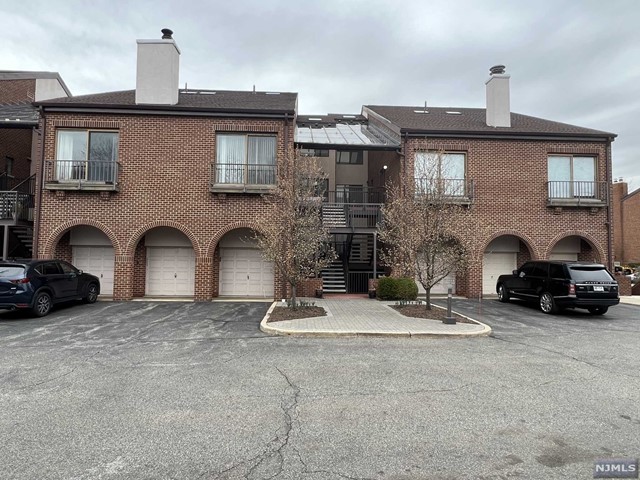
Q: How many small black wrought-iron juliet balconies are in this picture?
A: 4